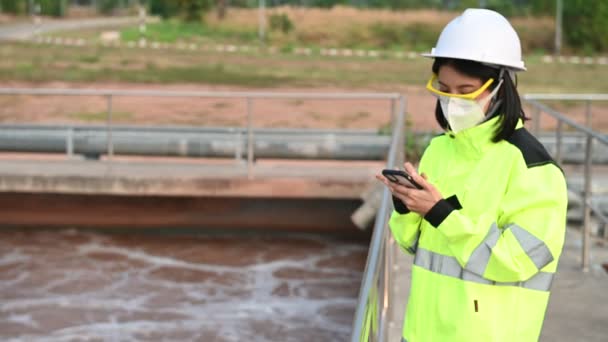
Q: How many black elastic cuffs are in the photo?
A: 2